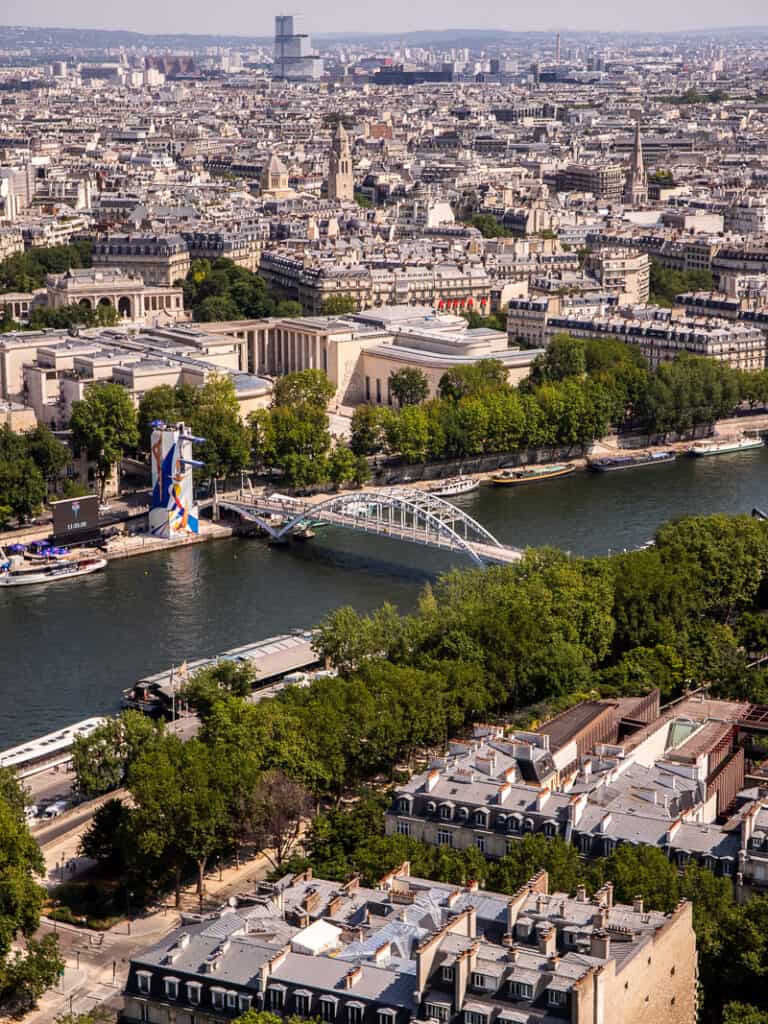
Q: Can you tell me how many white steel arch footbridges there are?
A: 1